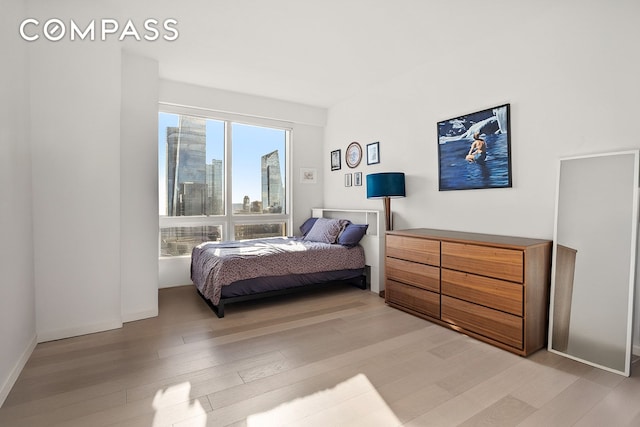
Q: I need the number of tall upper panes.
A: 2